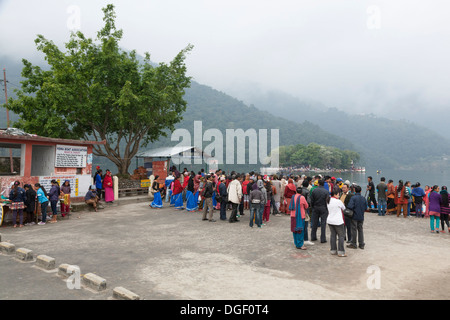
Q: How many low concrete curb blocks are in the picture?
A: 6